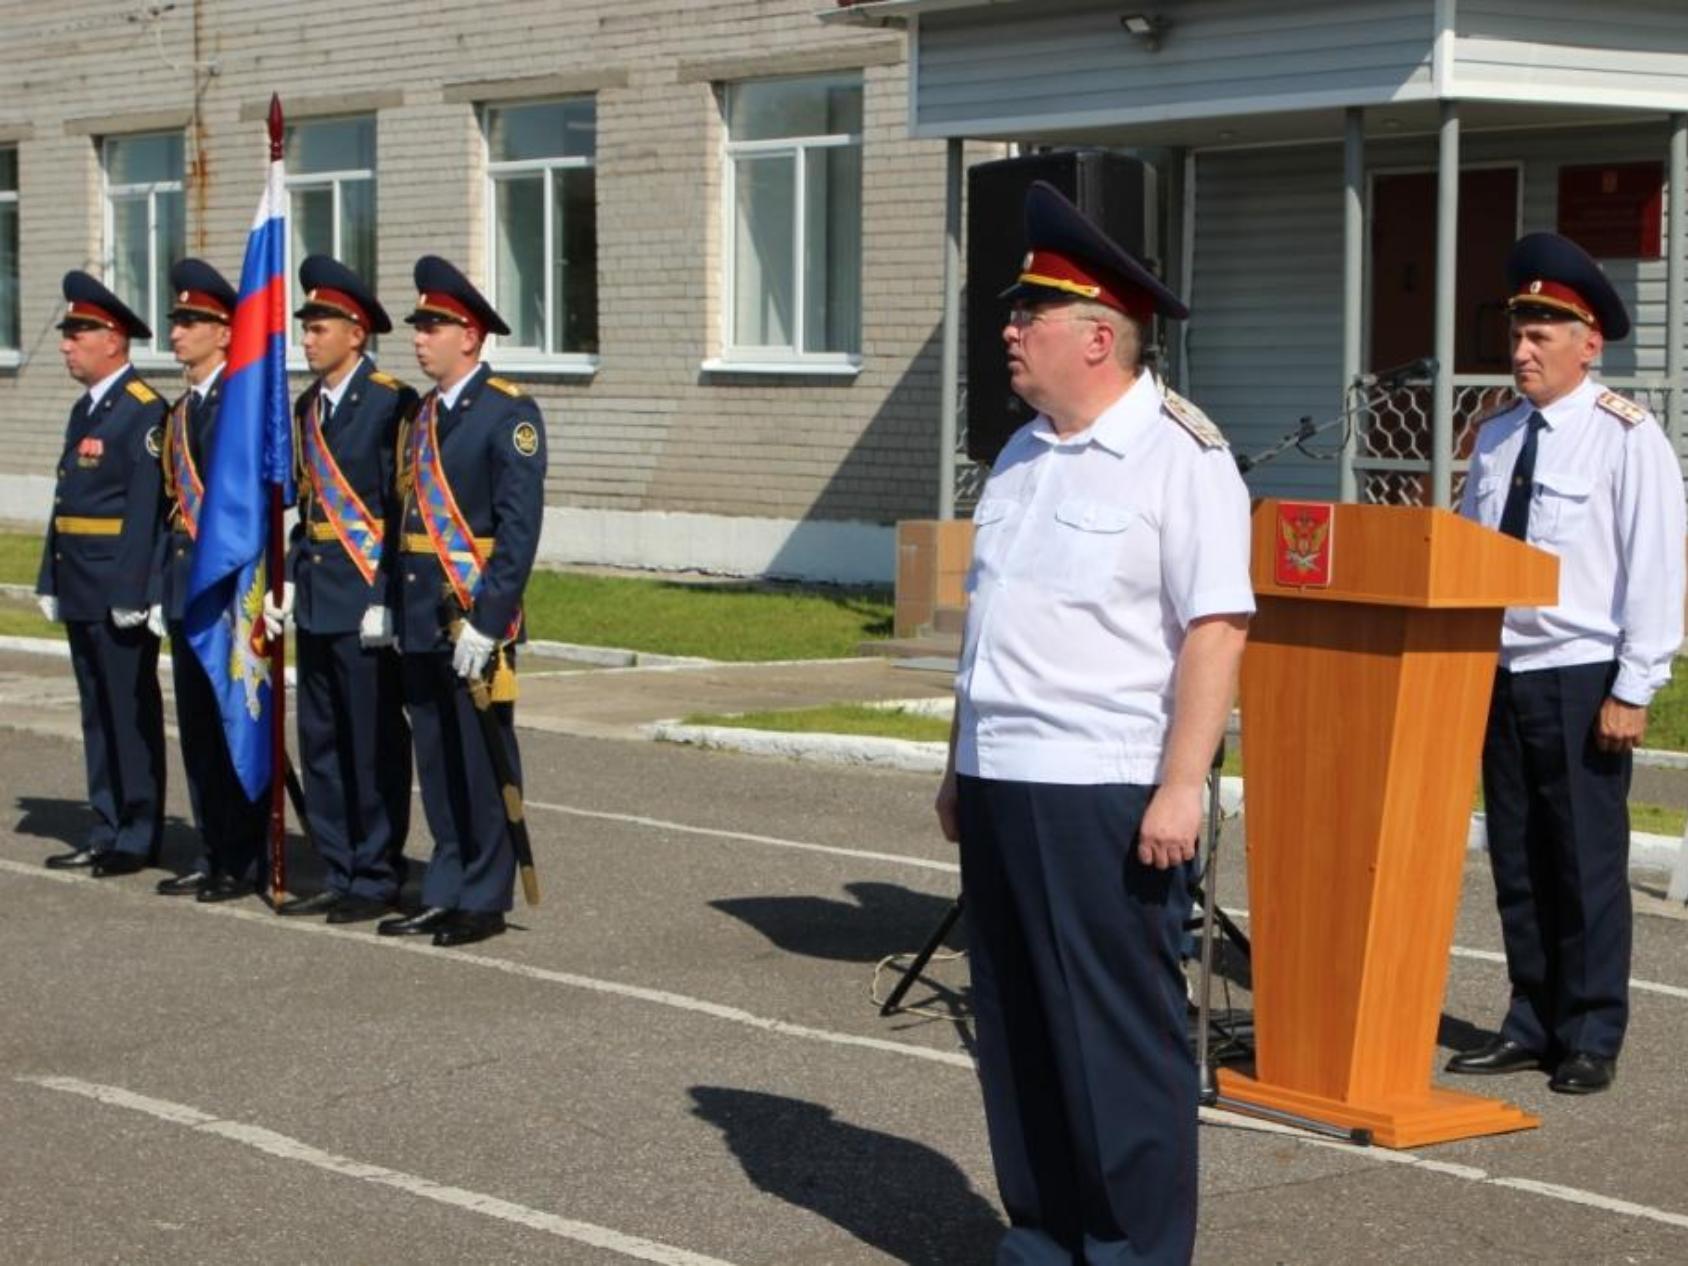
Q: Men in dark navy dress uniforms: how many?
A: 4